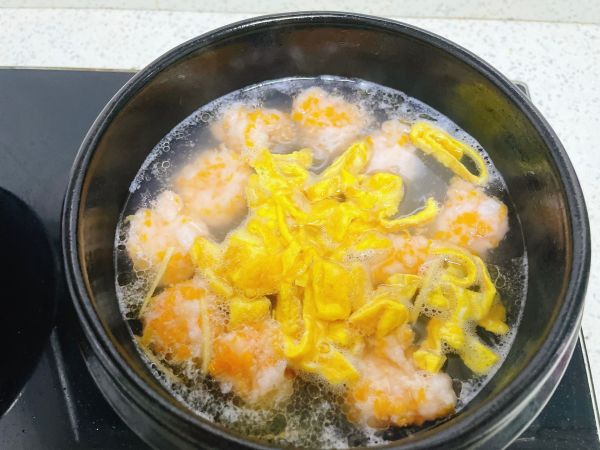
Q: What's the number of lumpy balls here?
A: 10